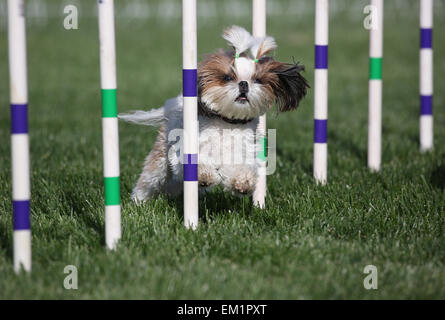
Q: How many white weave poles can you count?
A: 7